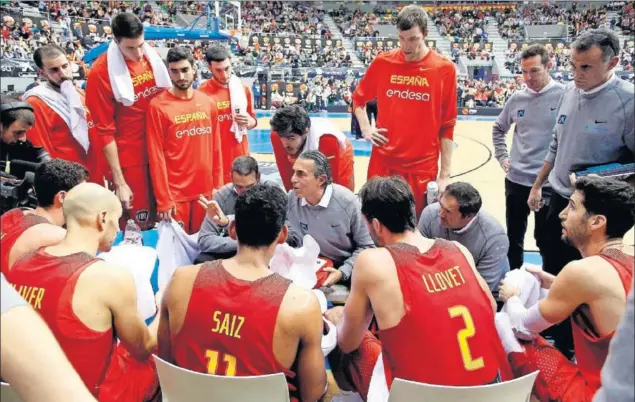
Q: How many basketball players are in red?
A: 11